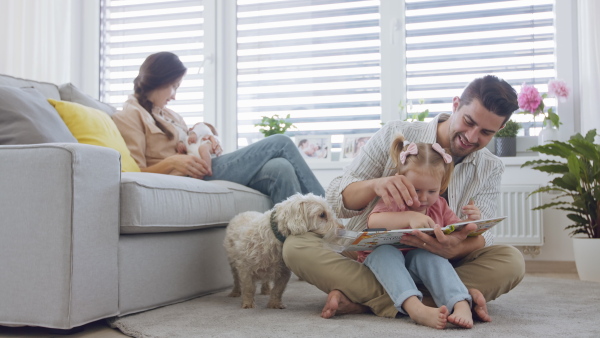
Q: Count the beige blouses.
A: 1